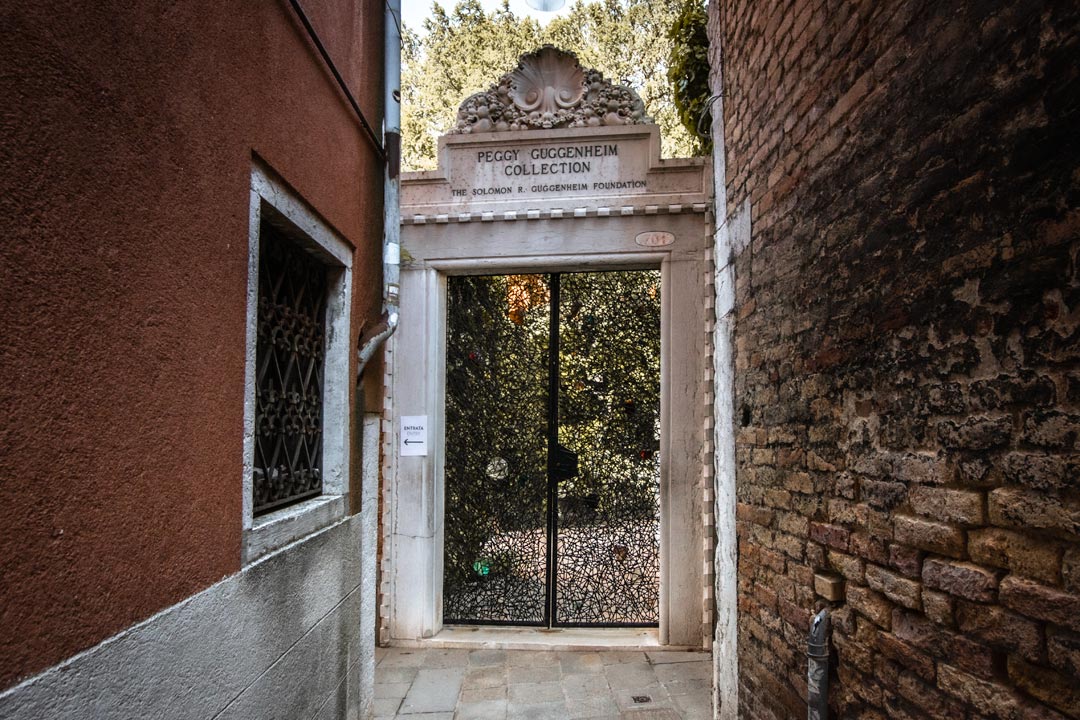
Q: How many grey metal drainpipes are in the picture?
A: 2